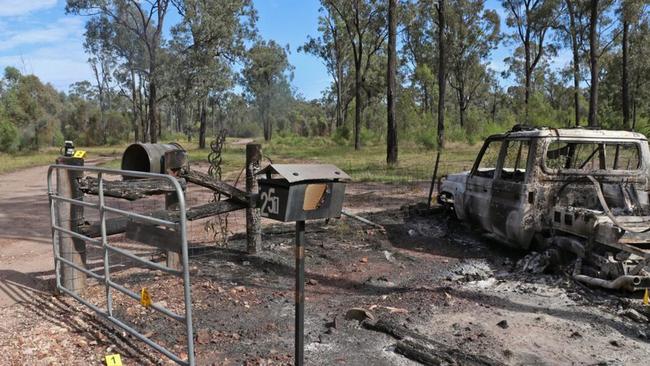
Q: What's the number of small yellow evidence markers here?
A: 4